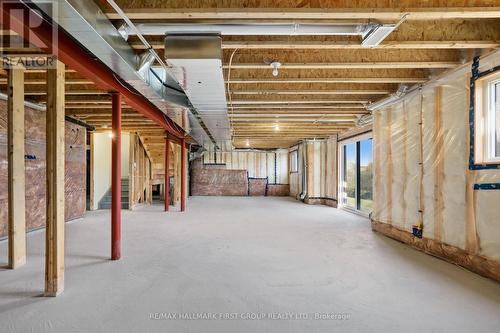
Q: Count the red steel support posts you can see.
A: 3